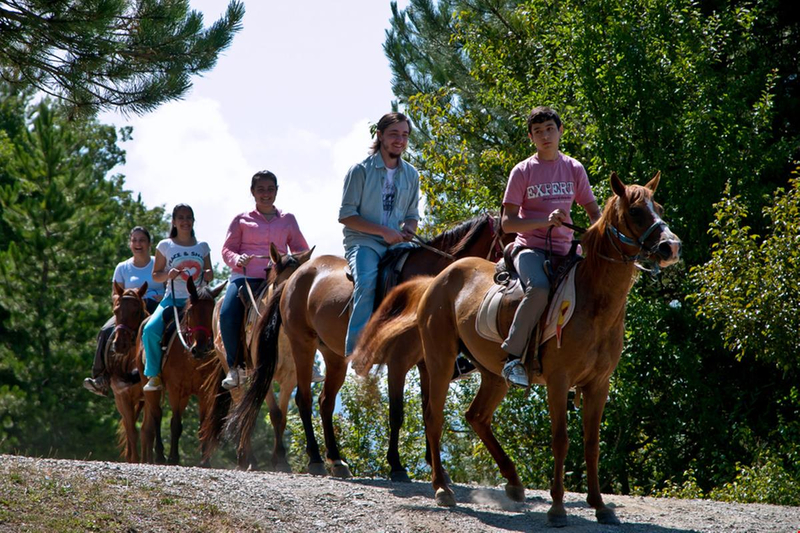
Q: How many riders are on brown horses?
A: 5